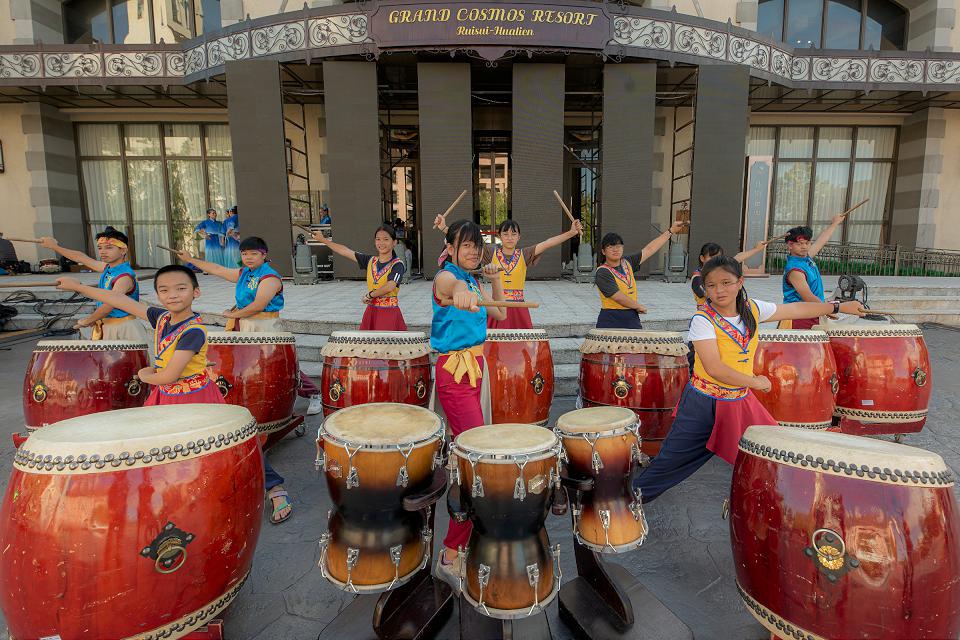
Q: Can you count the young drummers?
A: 10